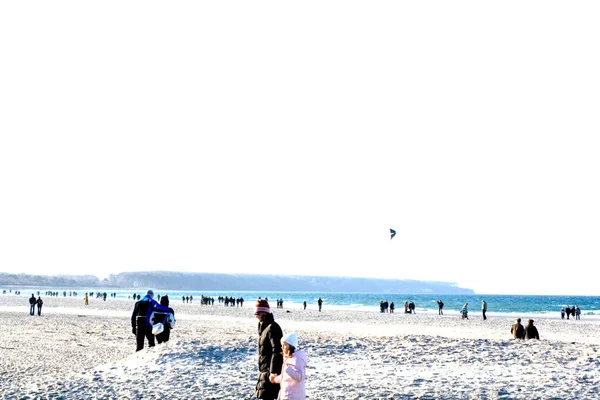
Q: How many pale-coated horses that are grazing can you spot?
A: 0